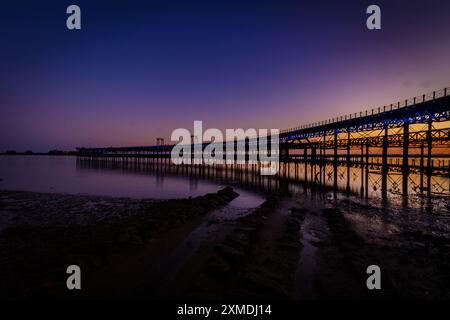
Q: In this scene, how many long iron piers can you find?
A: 1